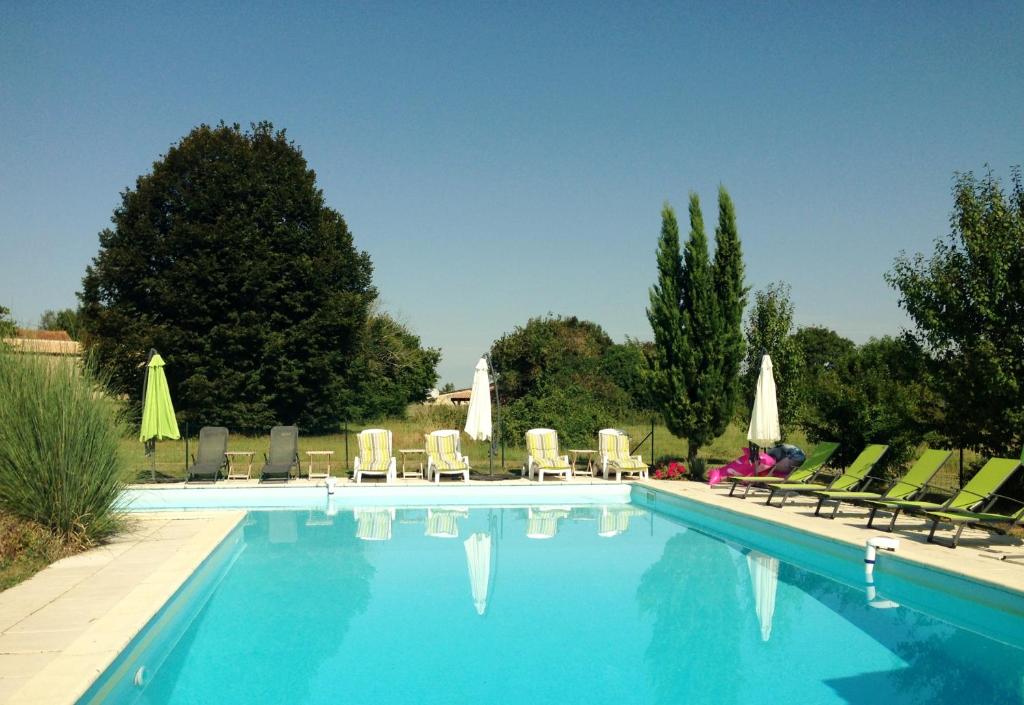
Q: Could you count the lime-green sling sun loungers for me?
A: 5